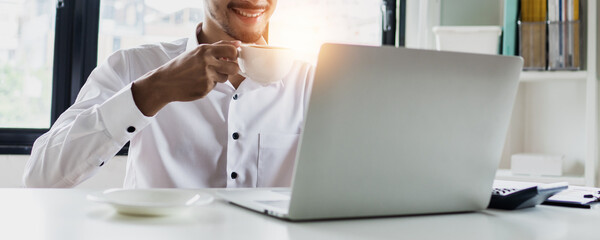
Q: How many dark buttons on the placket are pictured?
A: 3